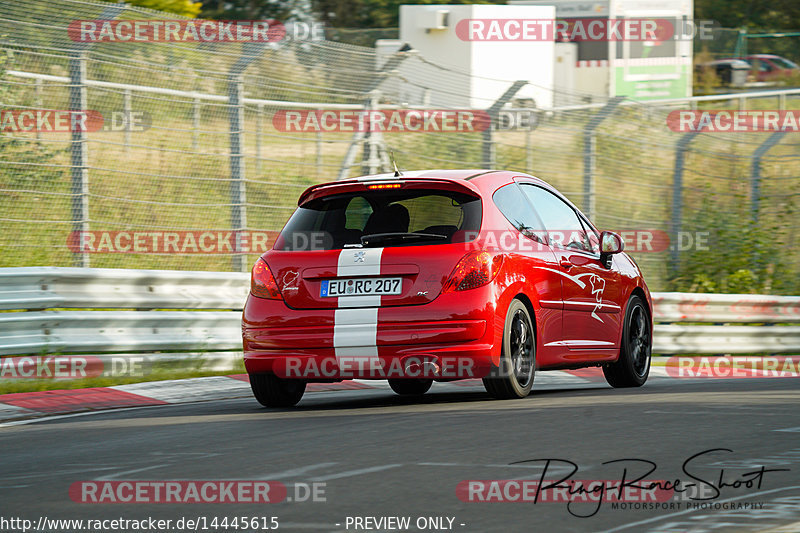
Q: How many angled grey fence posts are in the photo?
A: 7